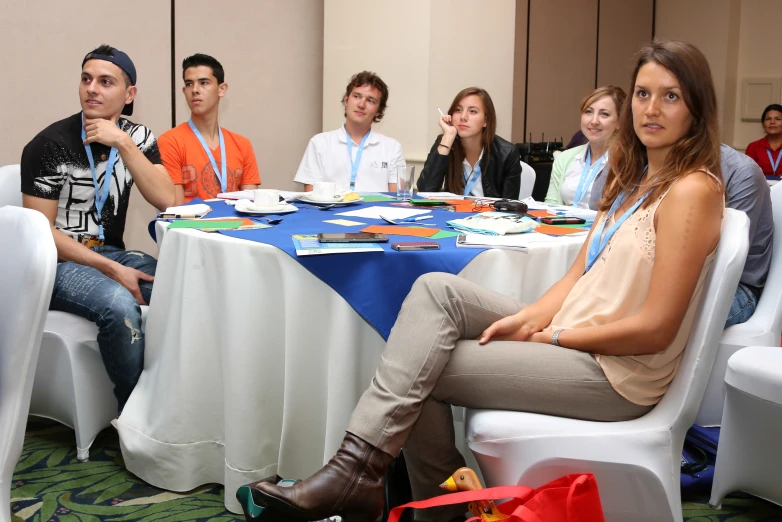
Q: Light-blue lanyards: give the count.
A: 7